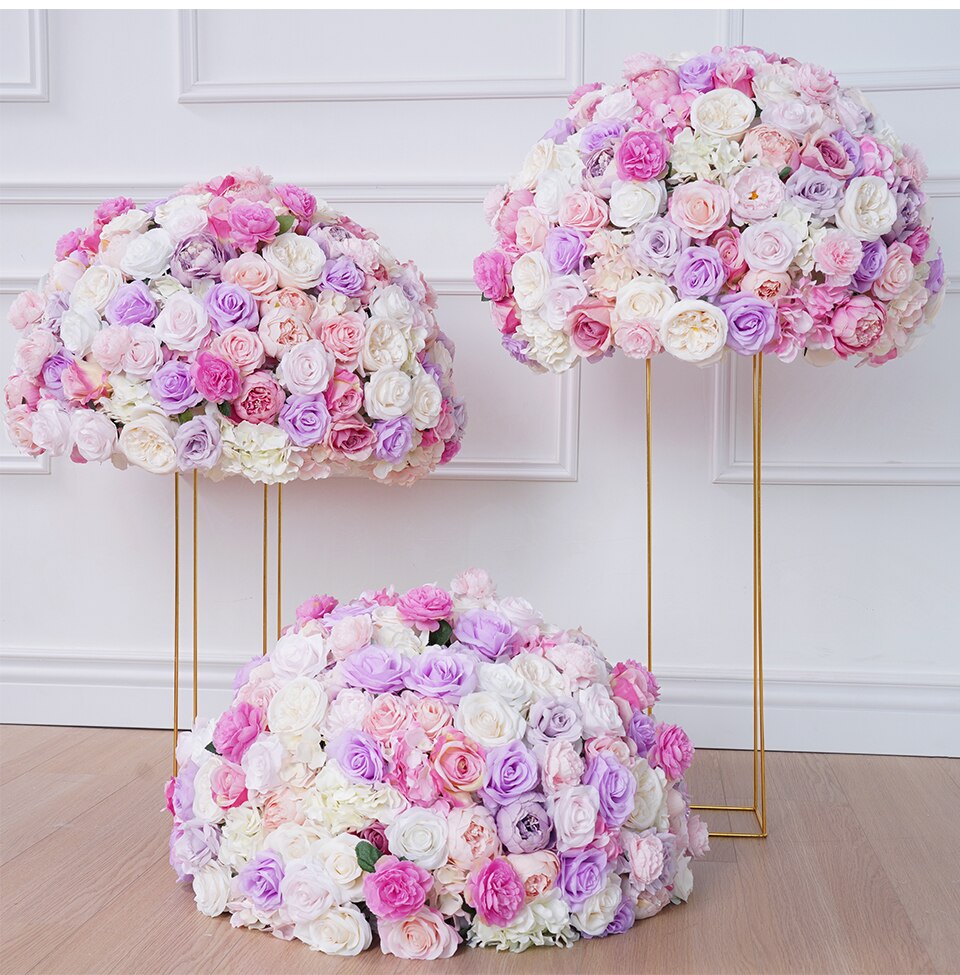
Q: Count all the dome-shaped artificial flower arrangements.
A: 3